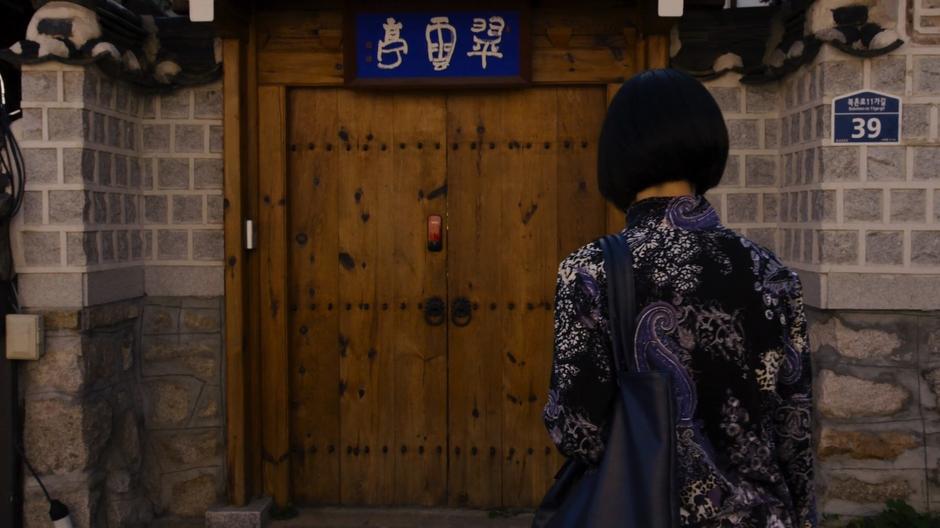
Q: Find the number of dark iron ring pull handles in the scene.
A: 2